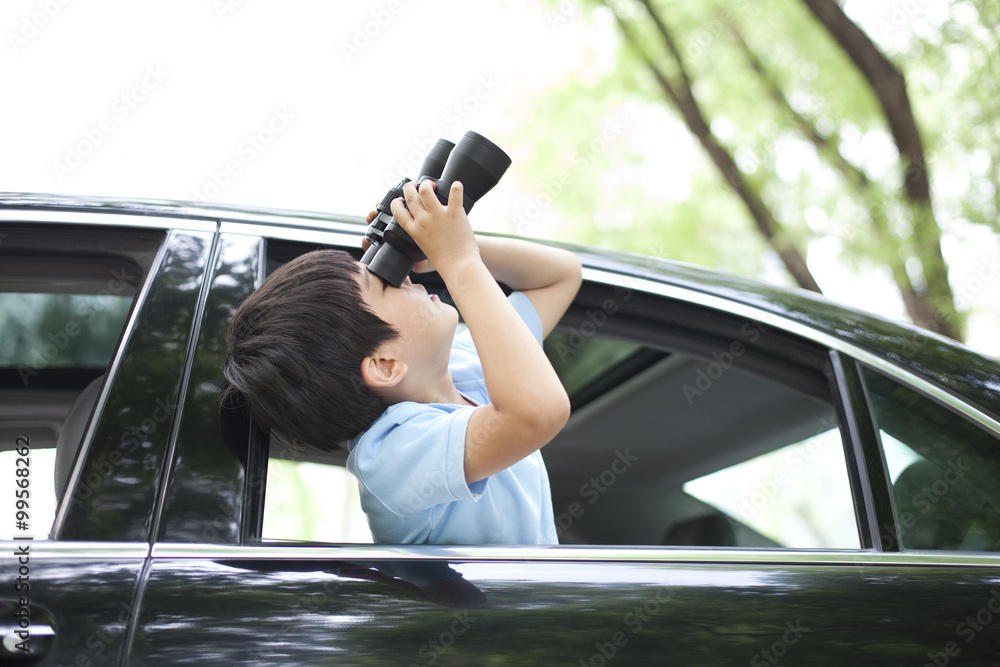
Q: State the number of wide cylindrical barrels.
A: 2